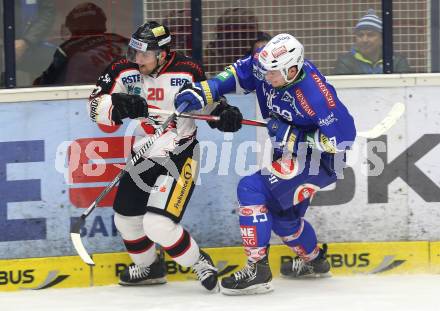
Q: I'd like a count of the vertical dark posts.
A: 3